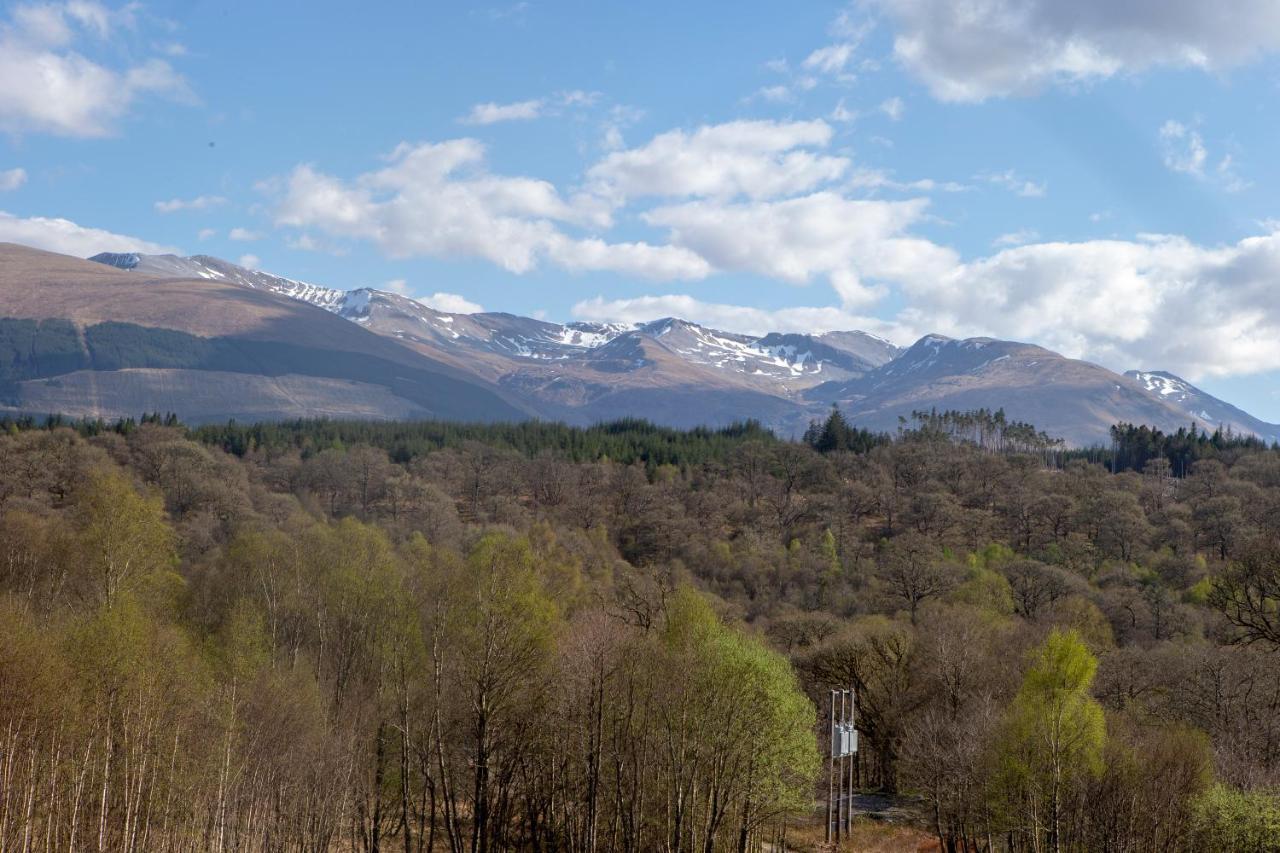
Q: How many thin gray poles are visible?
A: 3